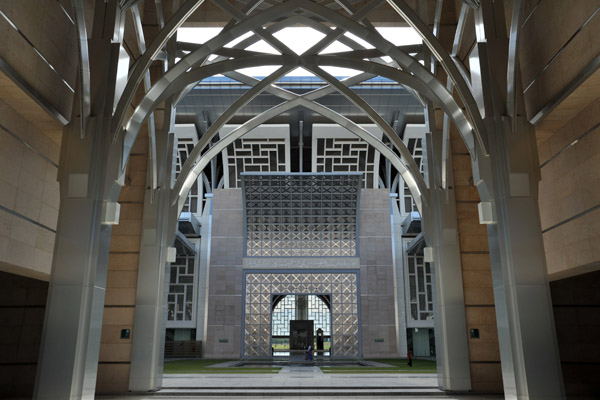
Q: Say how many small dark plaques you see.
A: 2